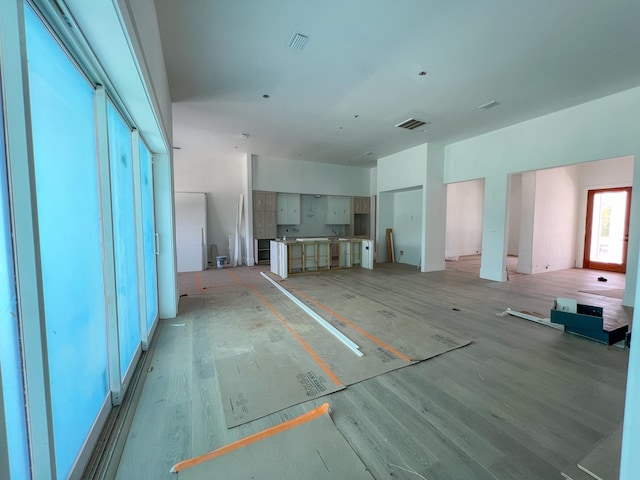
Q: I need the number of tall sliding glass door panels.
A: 4